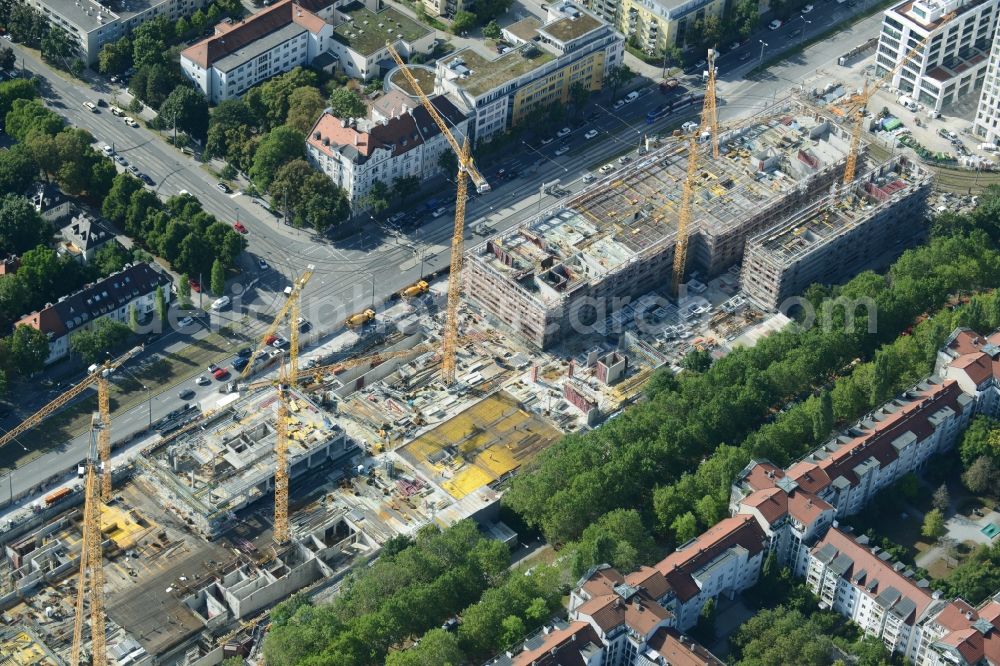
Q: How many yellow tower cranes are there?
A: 8